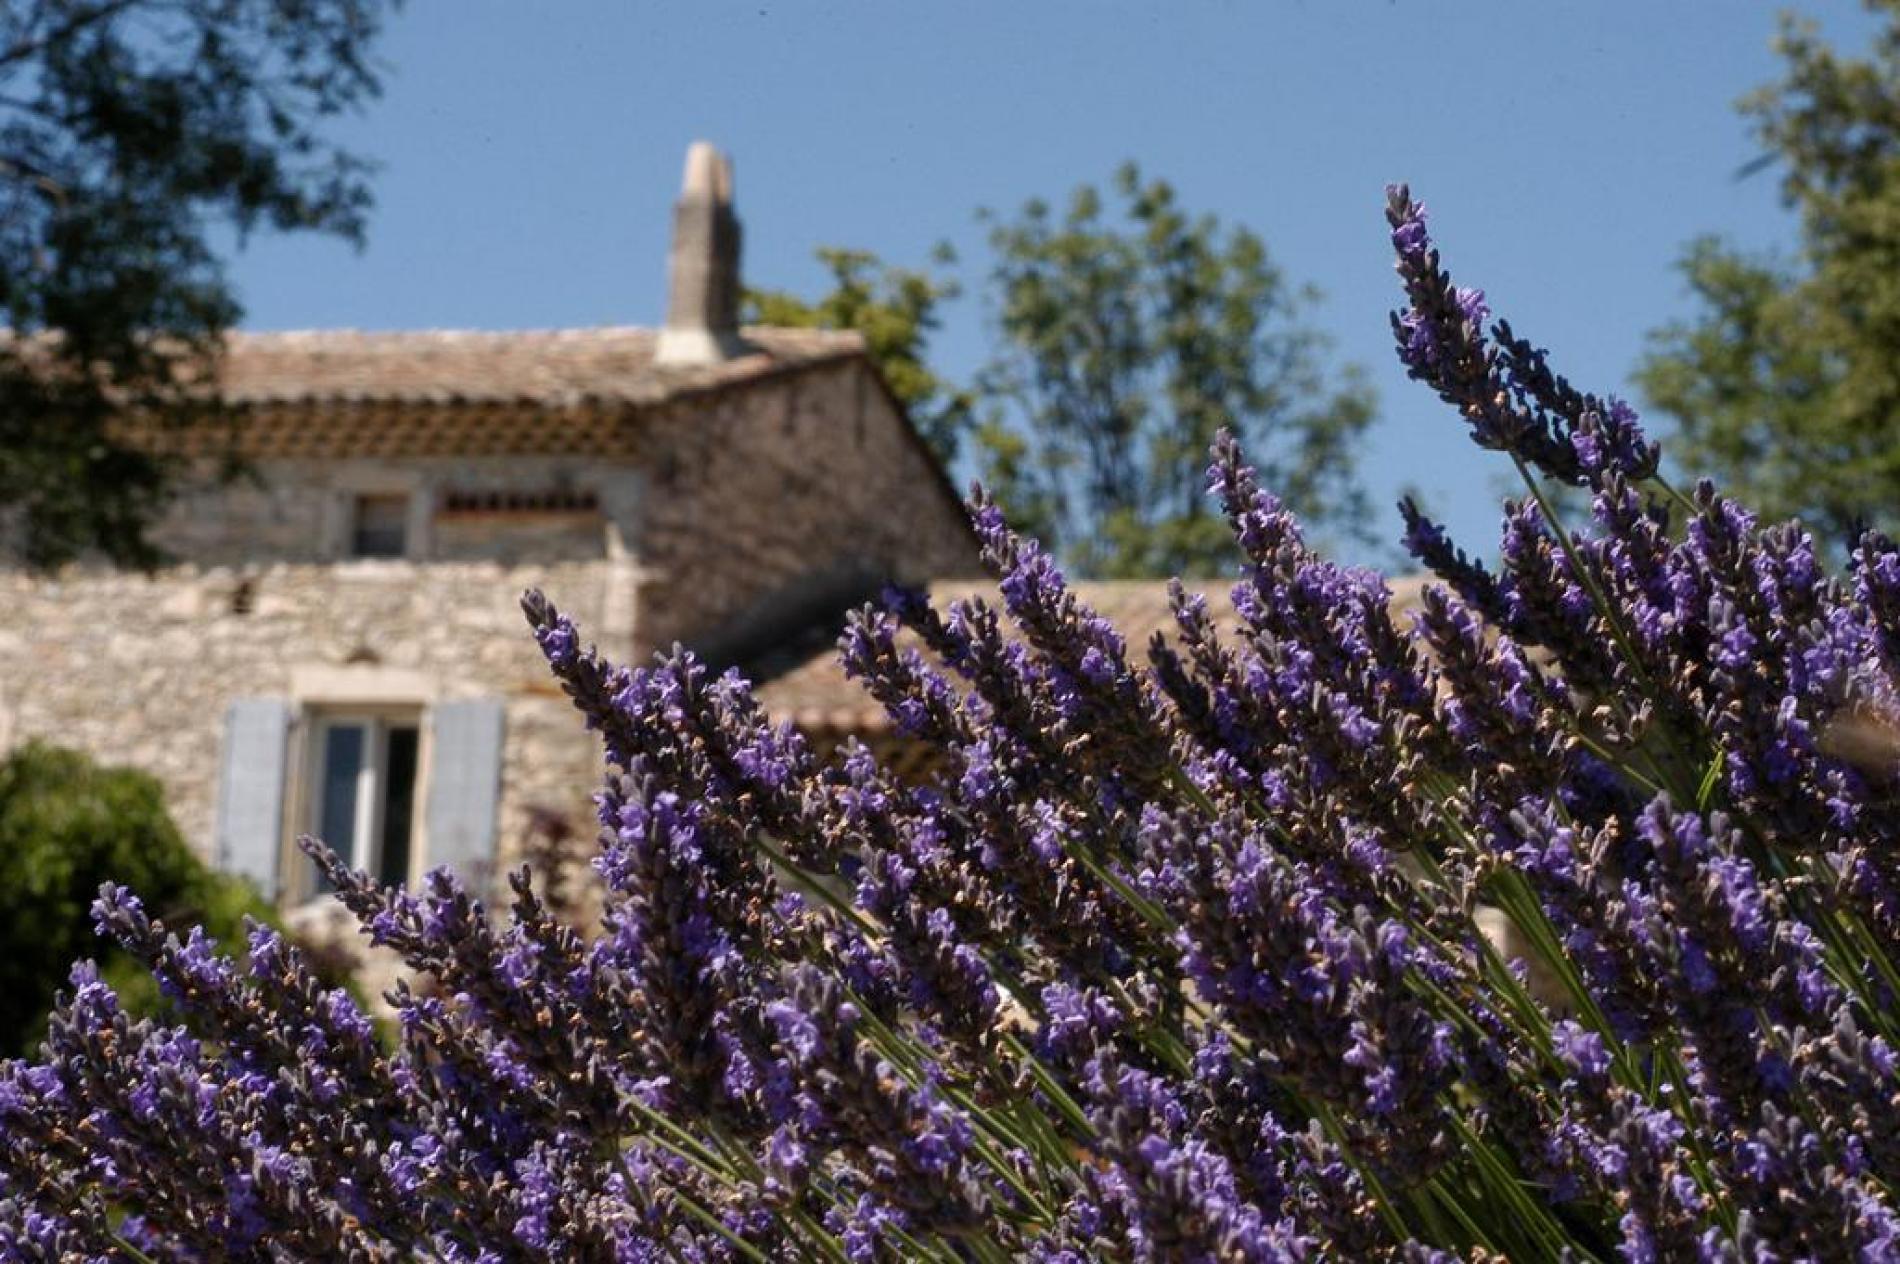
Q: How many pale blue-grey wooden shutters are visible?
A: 2